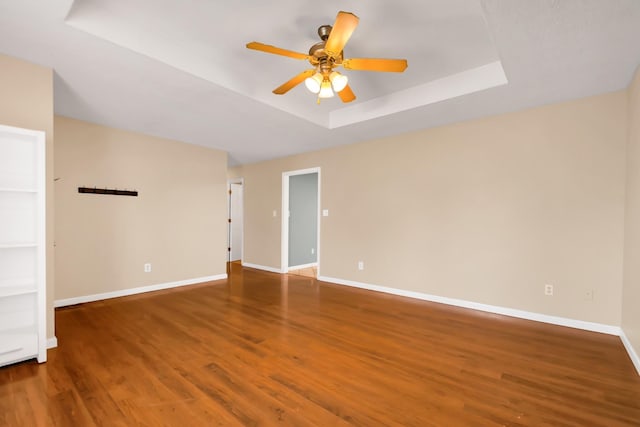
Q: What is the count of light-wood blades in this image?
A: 5